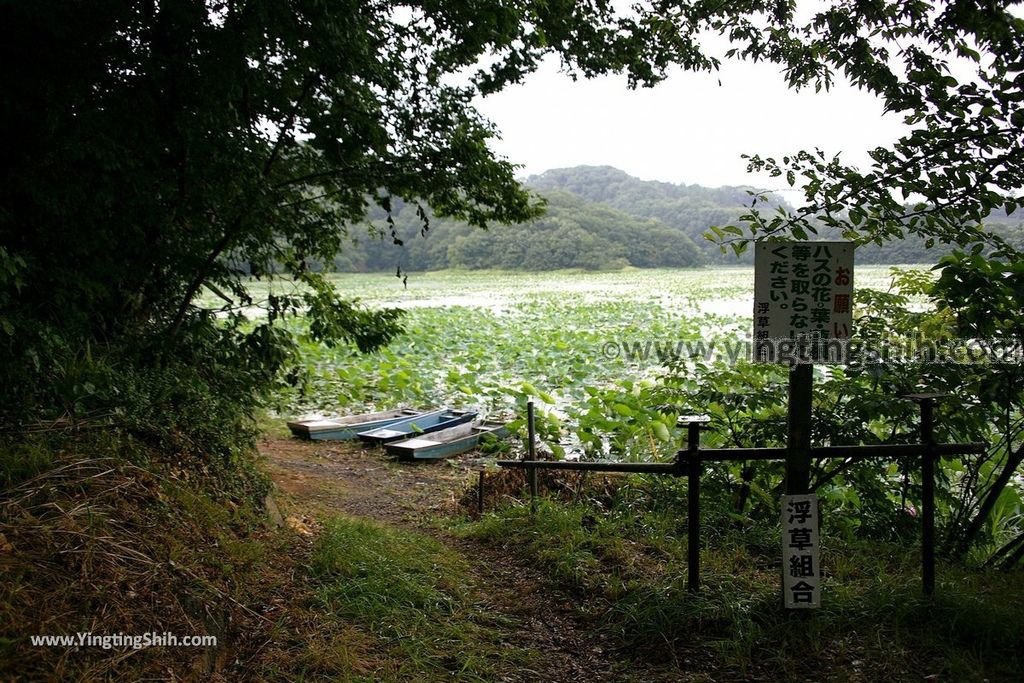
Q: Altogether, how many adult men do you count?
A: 0